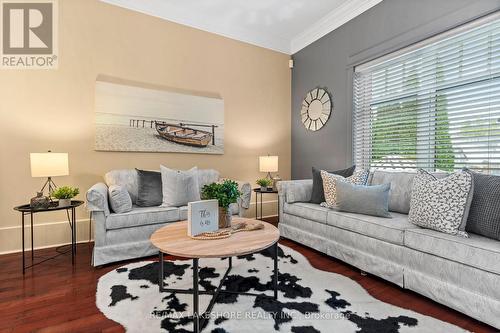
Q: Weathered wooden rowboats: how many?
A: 1